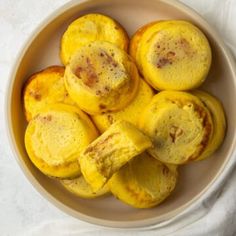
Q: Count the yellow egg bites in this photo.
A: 11